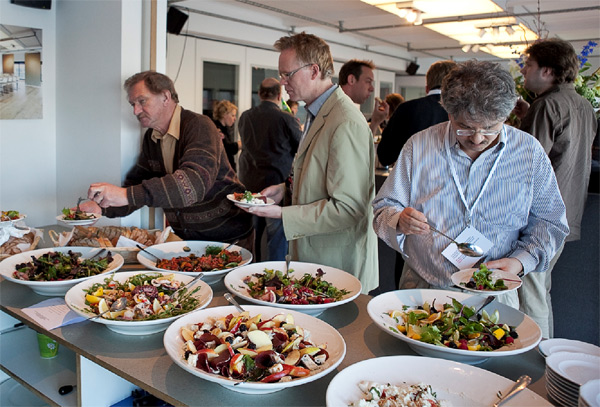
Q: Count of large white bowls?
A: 7